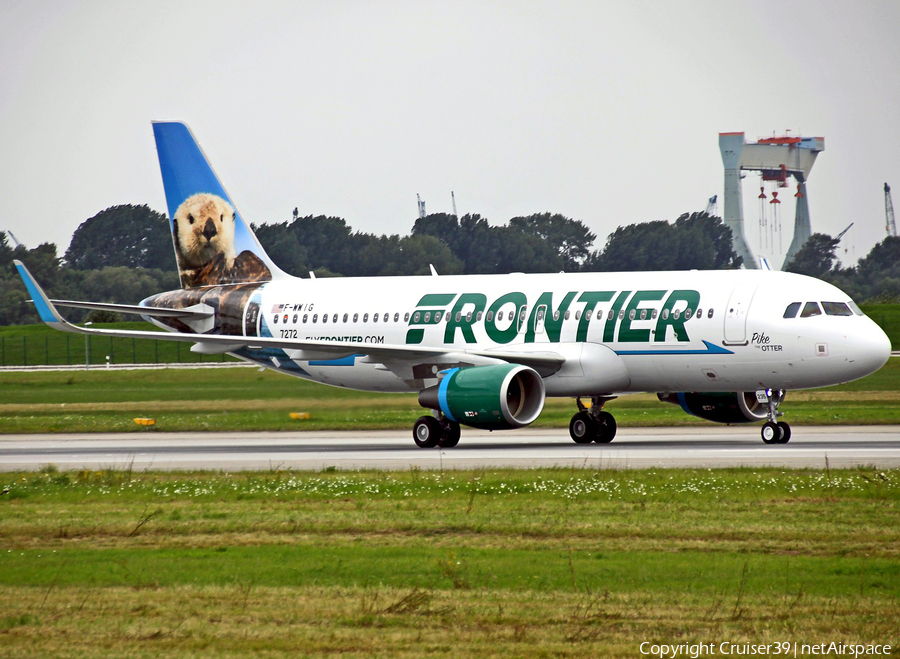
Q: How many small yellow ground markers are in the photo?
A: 2